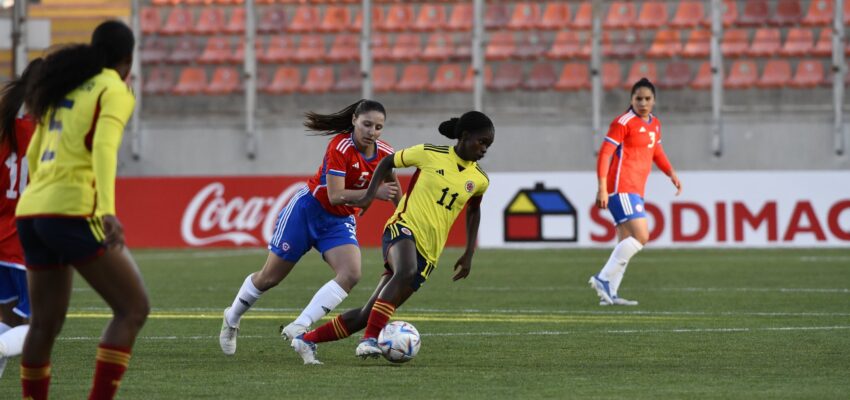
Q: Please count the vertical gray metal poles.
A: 8